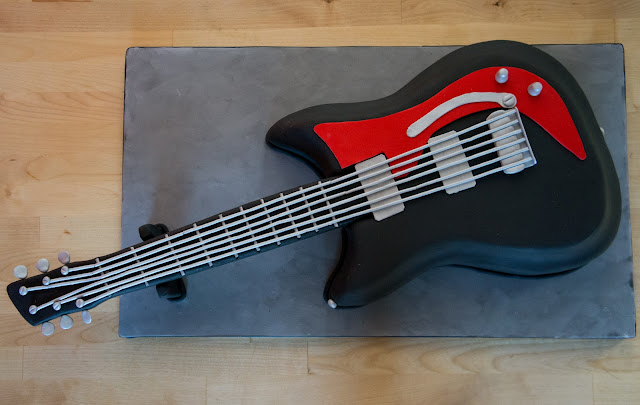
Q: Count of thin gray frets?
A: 10